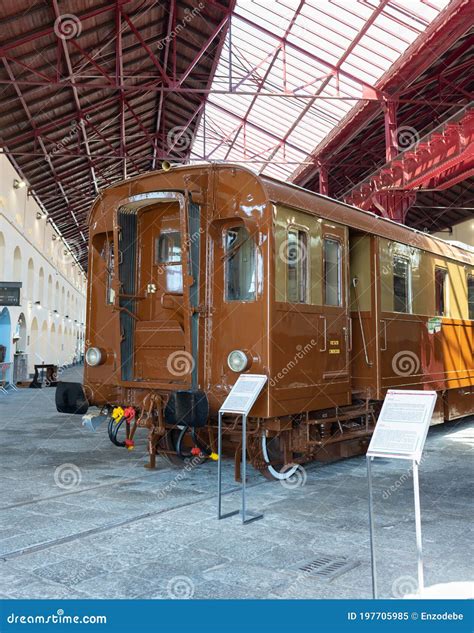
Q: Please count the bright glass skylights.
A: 1